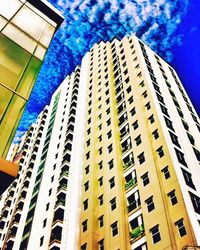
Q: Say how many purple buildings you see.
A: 0